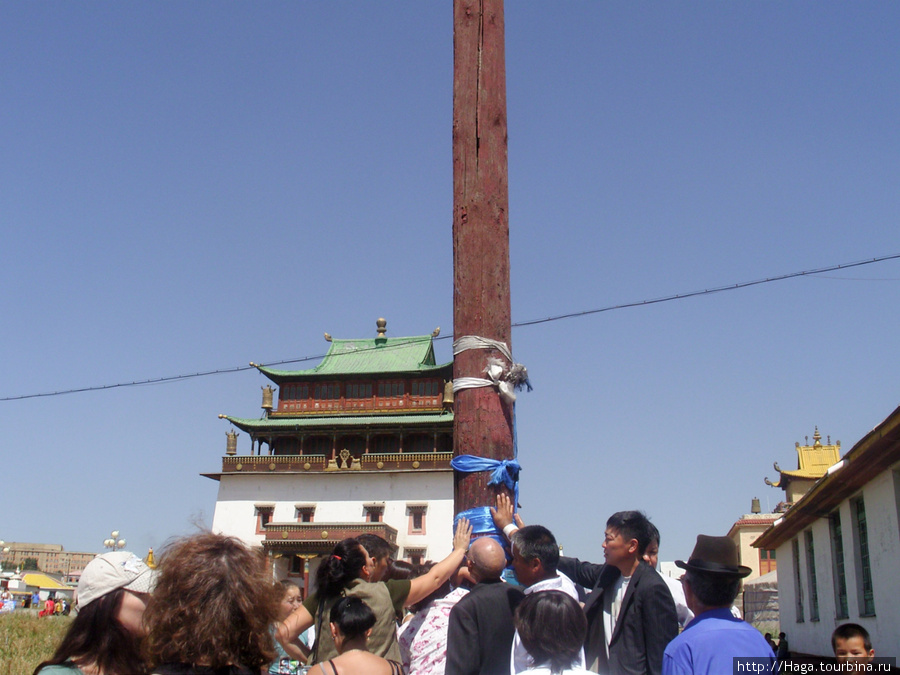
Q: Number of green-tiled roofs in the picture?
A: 2